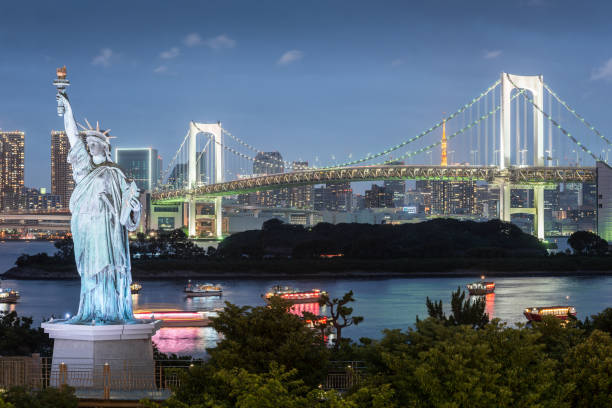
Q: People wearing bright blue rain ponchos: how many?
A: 0